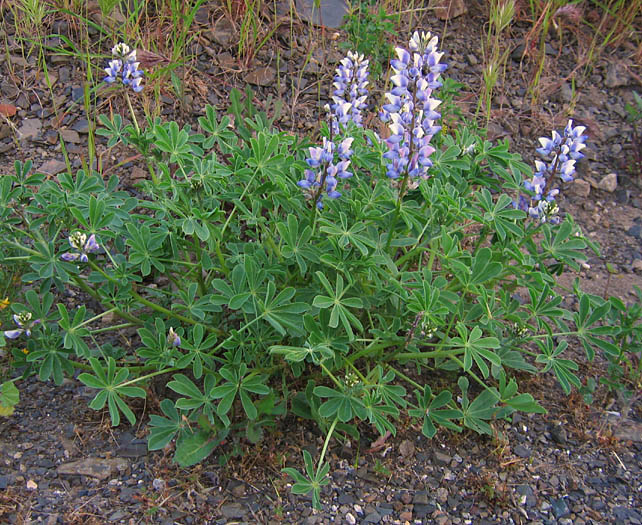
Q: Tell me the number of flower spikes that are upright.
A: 5